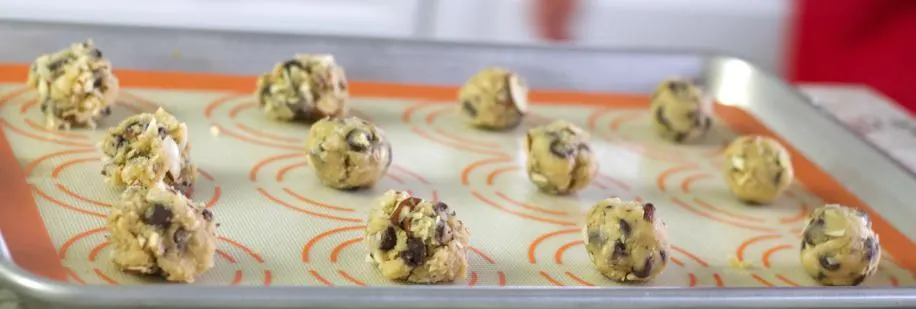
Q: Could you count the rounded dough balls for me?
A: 12